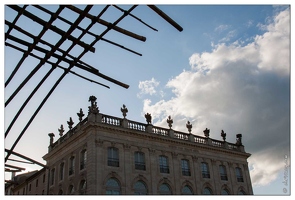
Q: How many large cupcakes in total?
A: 0